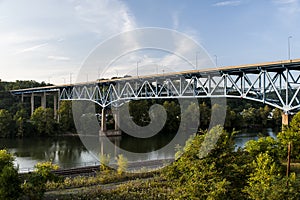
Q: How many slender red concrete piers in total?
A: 0